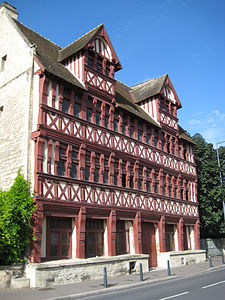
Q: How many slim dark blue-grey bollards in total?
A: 5